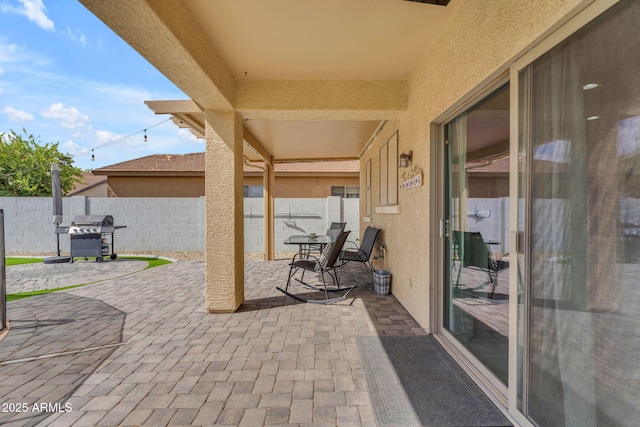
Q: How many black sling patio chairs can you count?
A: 3